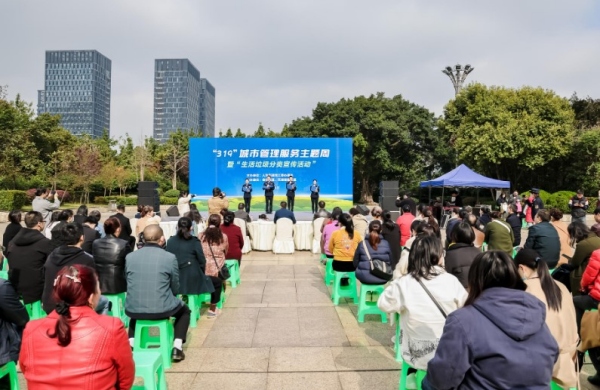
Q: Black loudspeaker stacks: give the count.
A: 2